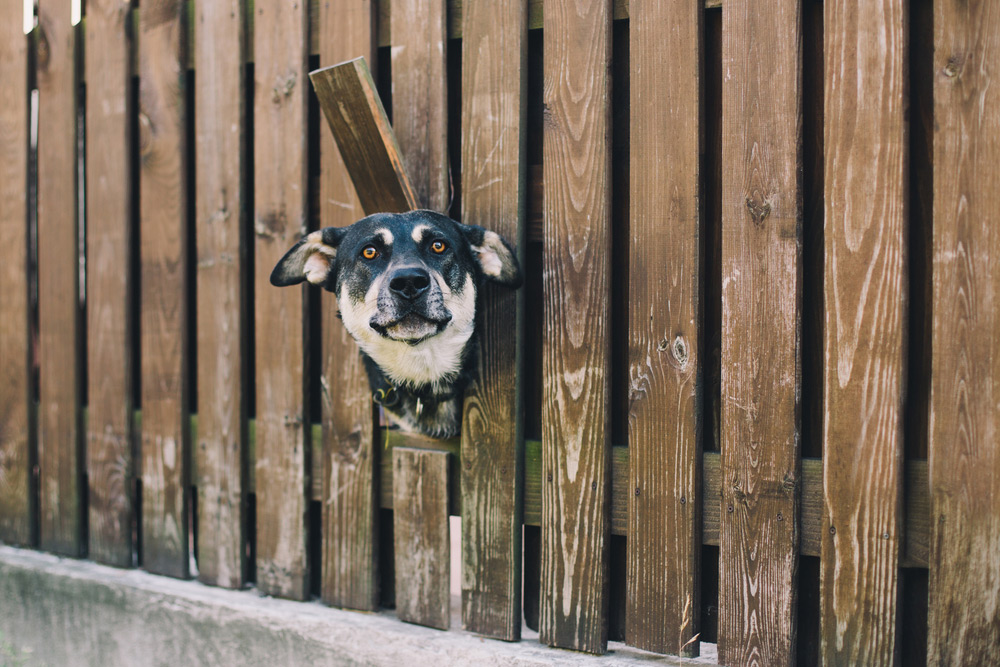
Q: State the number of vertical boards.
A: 14